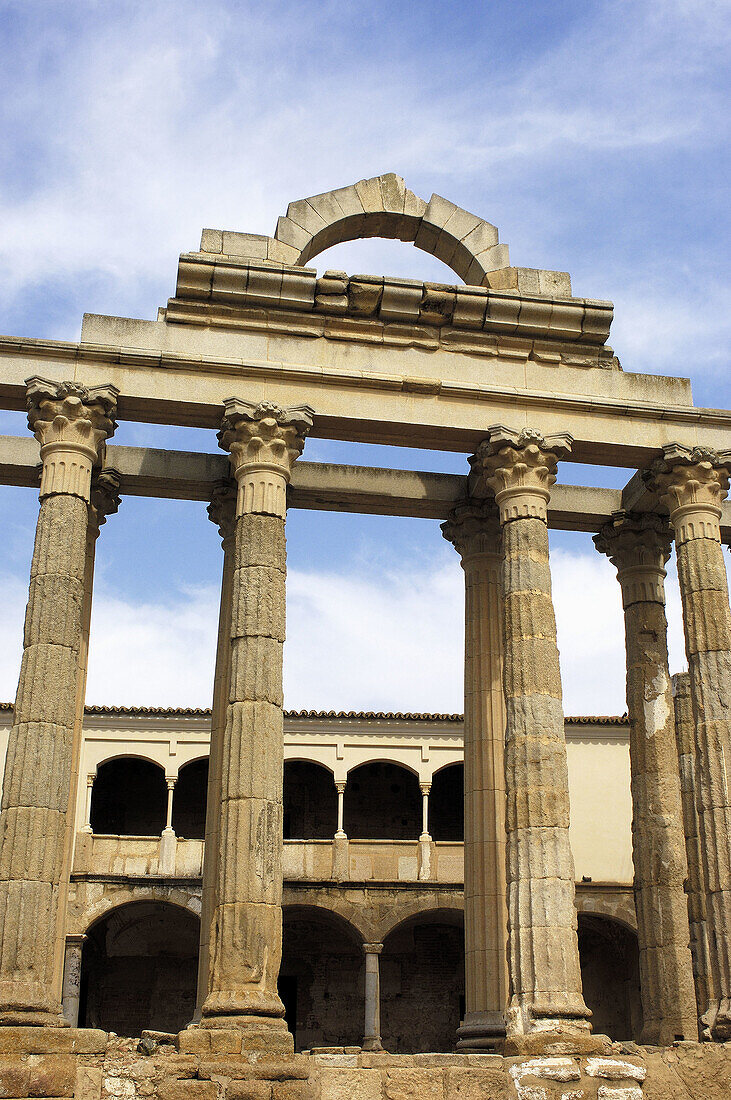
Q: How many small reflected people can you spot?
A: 0